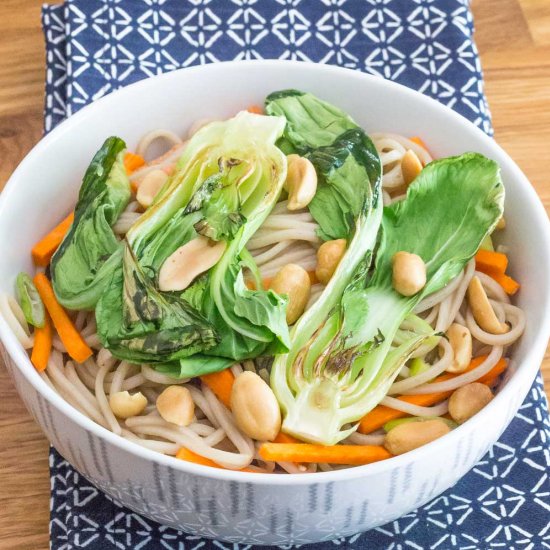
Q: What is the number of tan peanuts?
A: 14